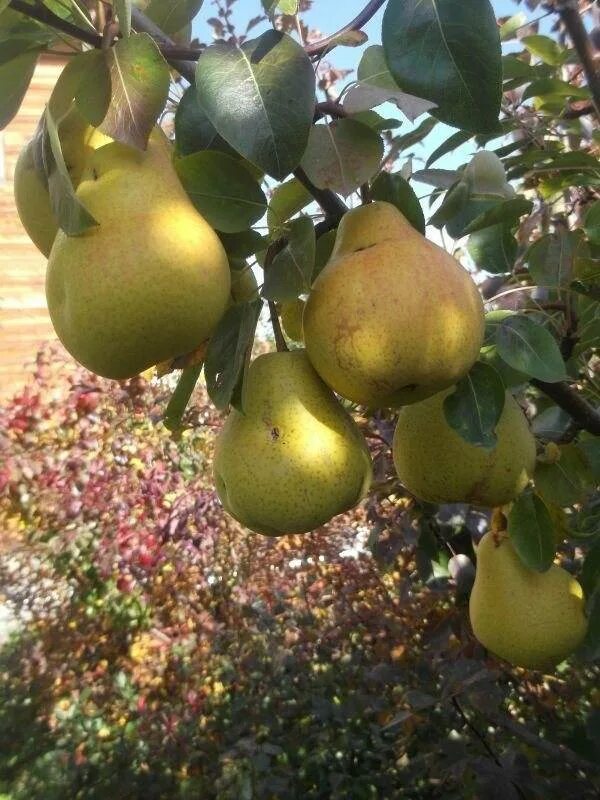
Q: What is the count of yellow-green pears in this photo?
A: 6